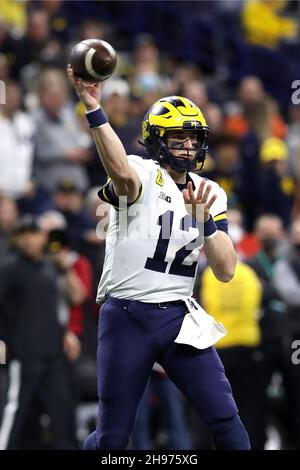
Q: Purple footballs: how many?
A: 0